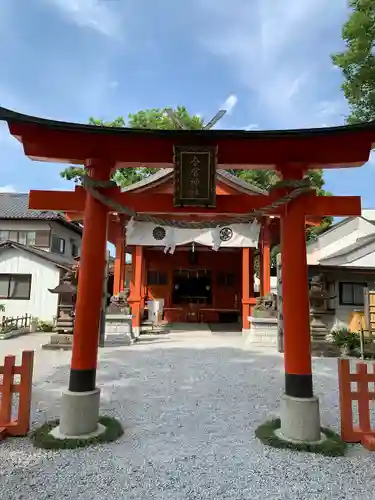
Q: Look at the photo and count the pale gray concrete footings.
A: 2